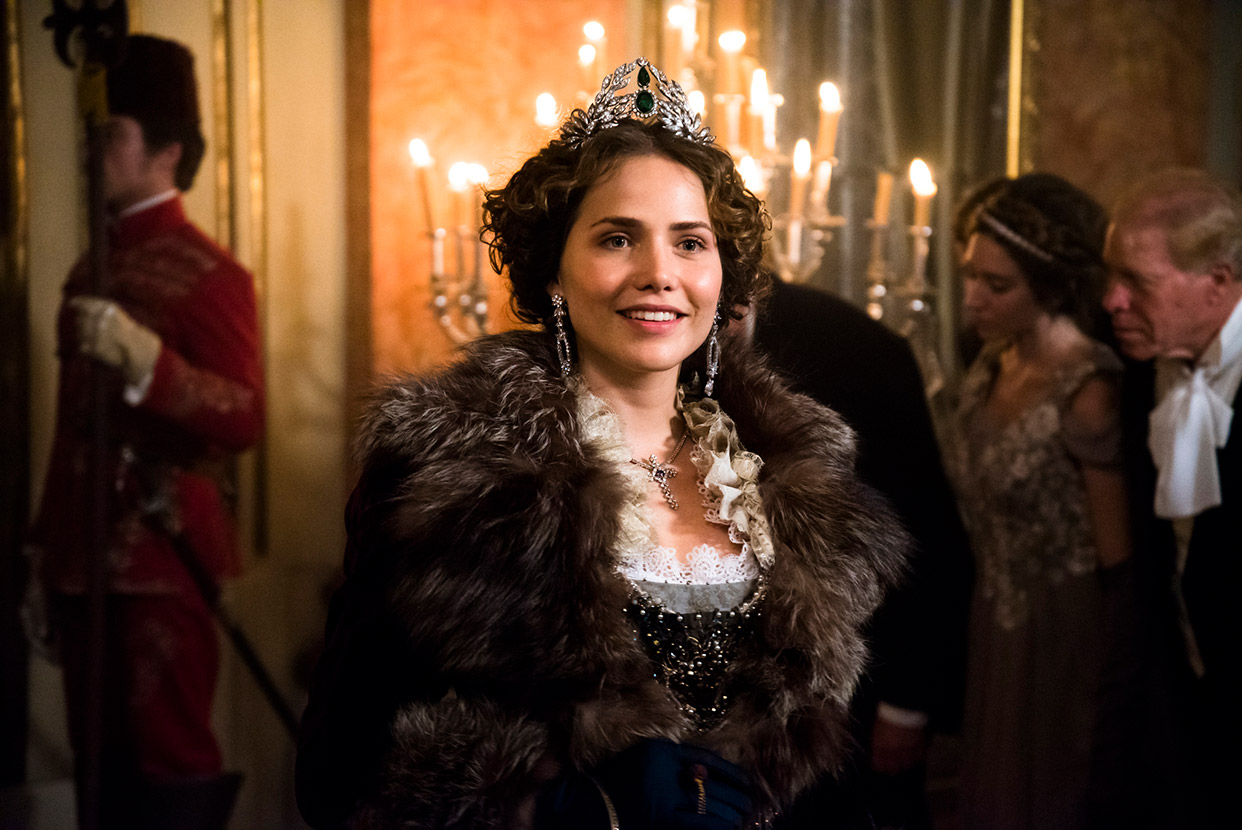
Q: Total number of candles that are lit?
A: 14